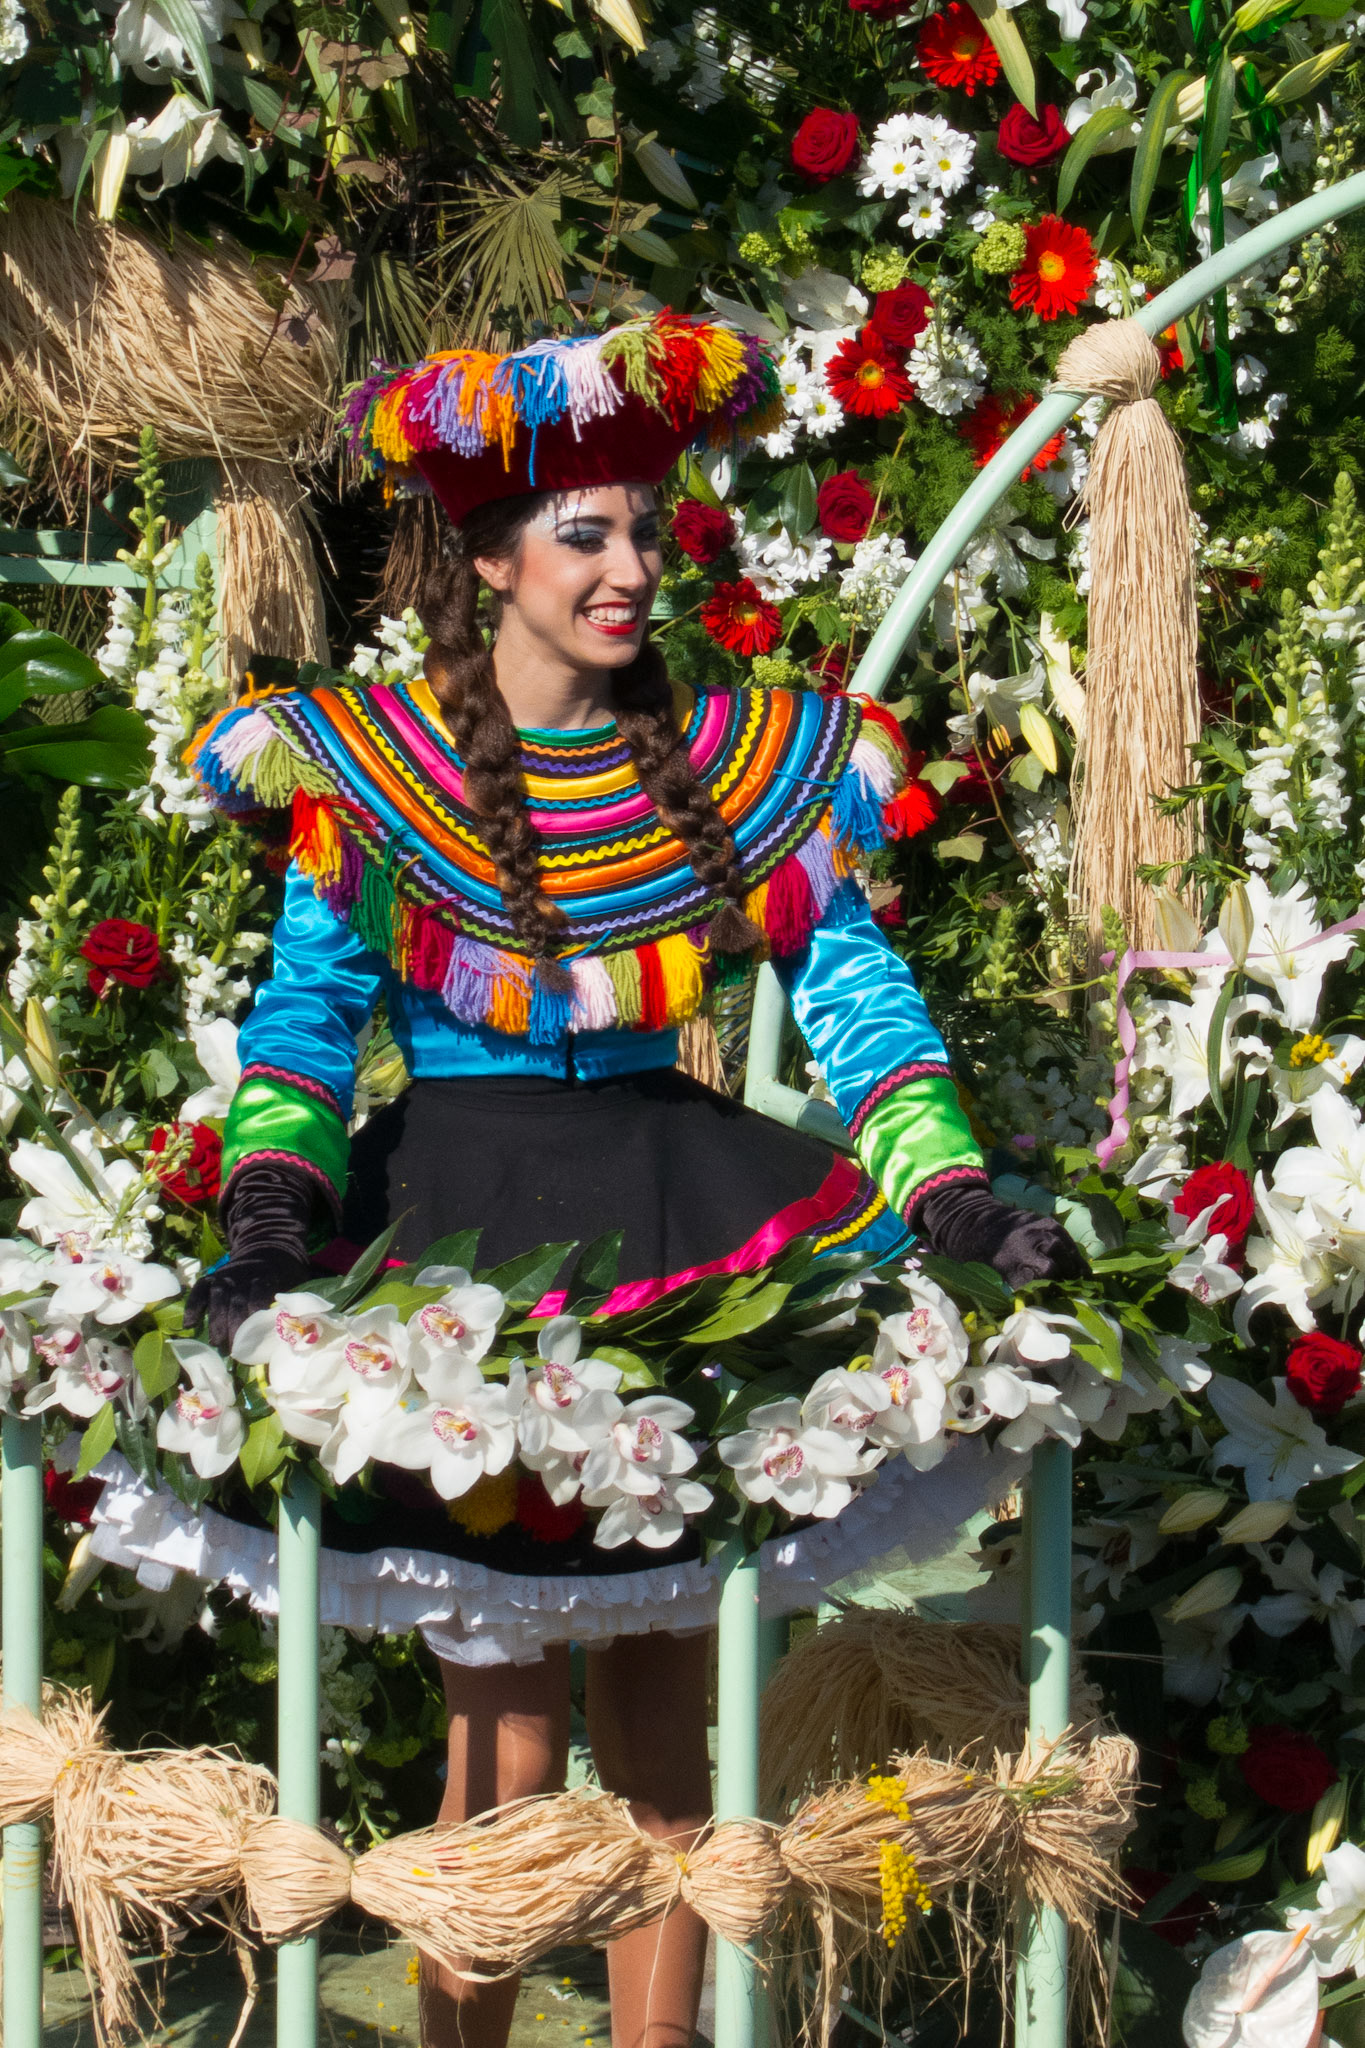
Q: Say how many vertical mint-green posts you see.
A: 4